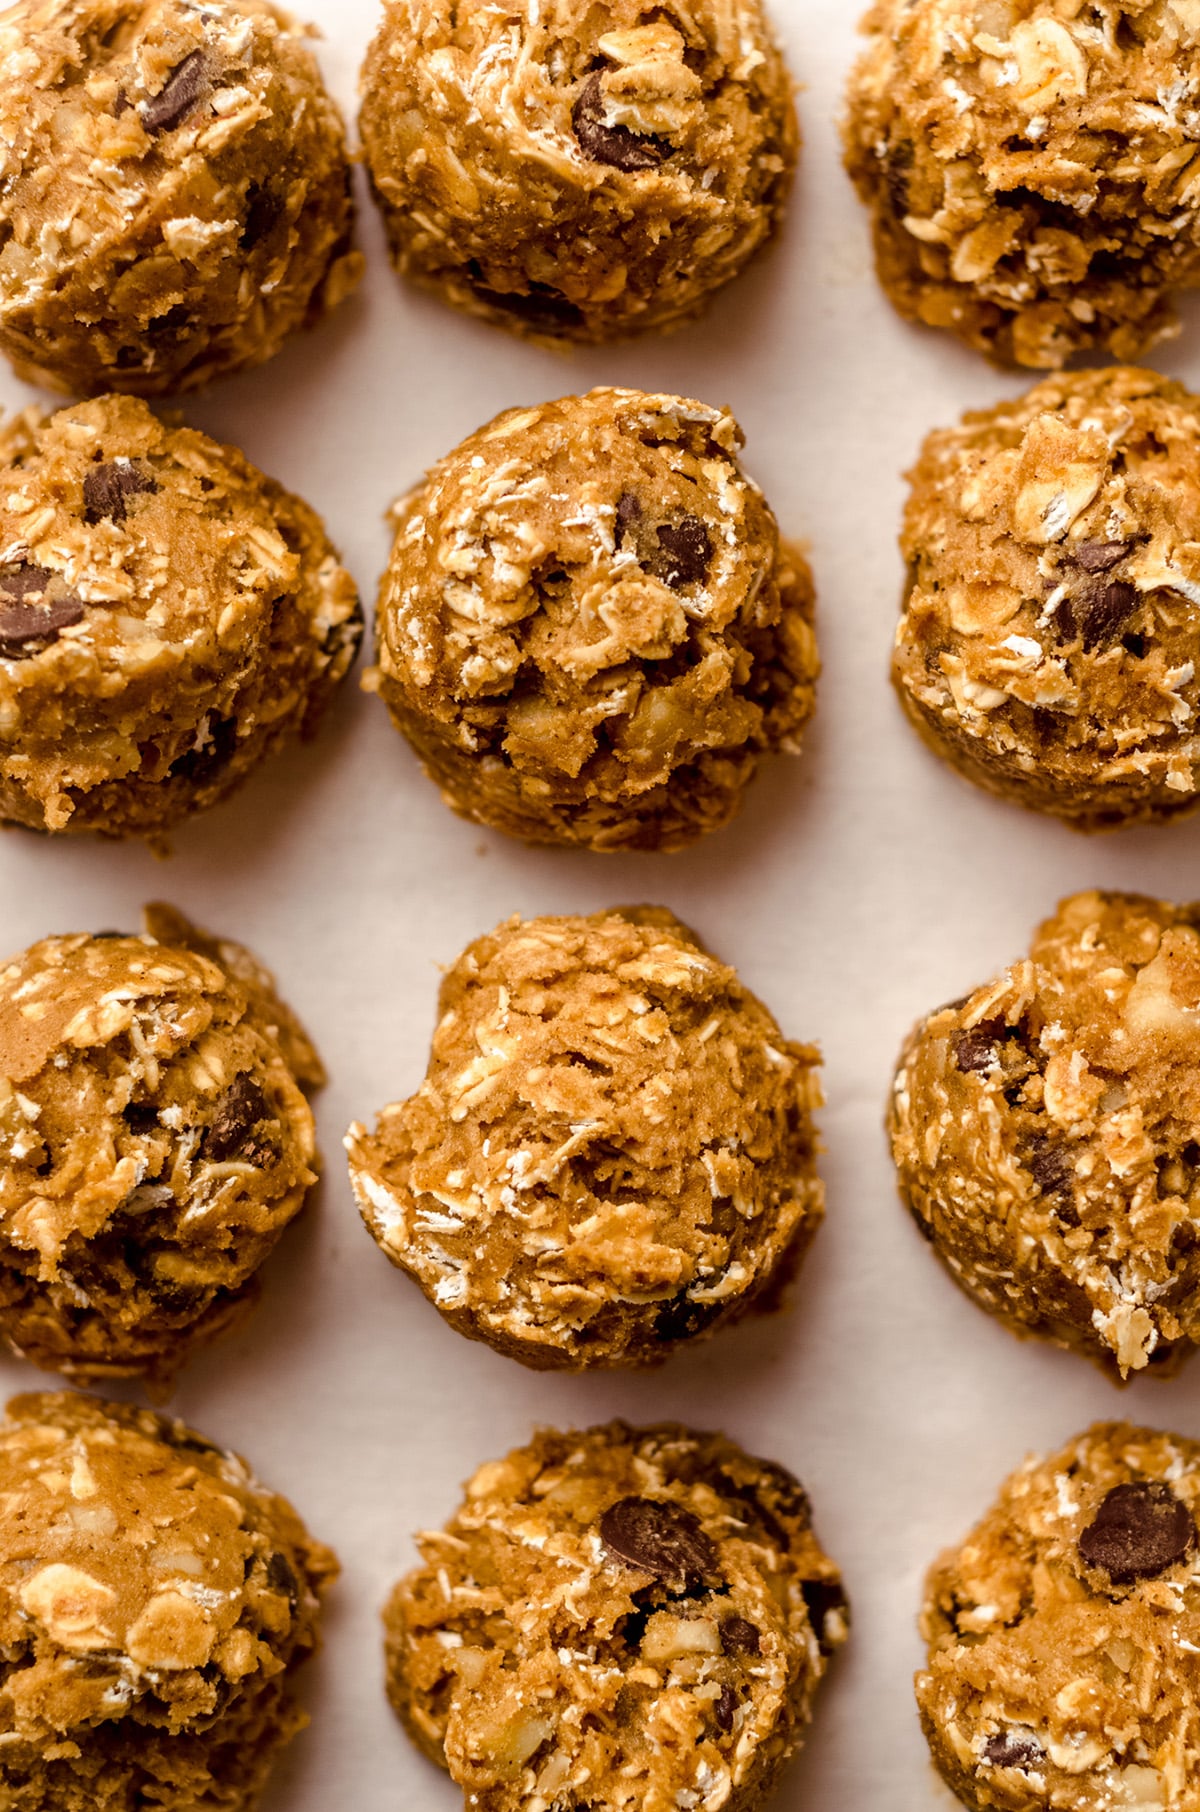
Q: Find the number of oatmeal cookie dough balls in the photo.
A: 12